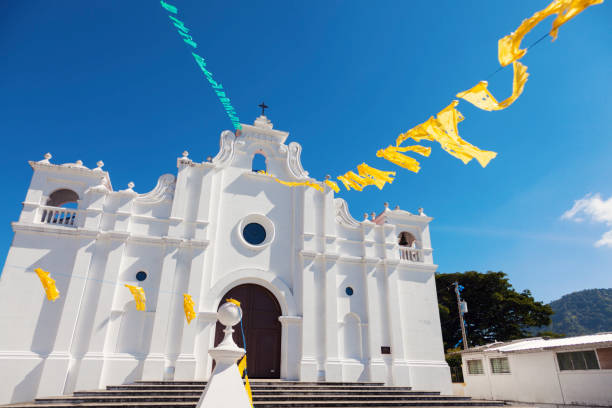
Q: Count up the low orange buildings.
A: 0